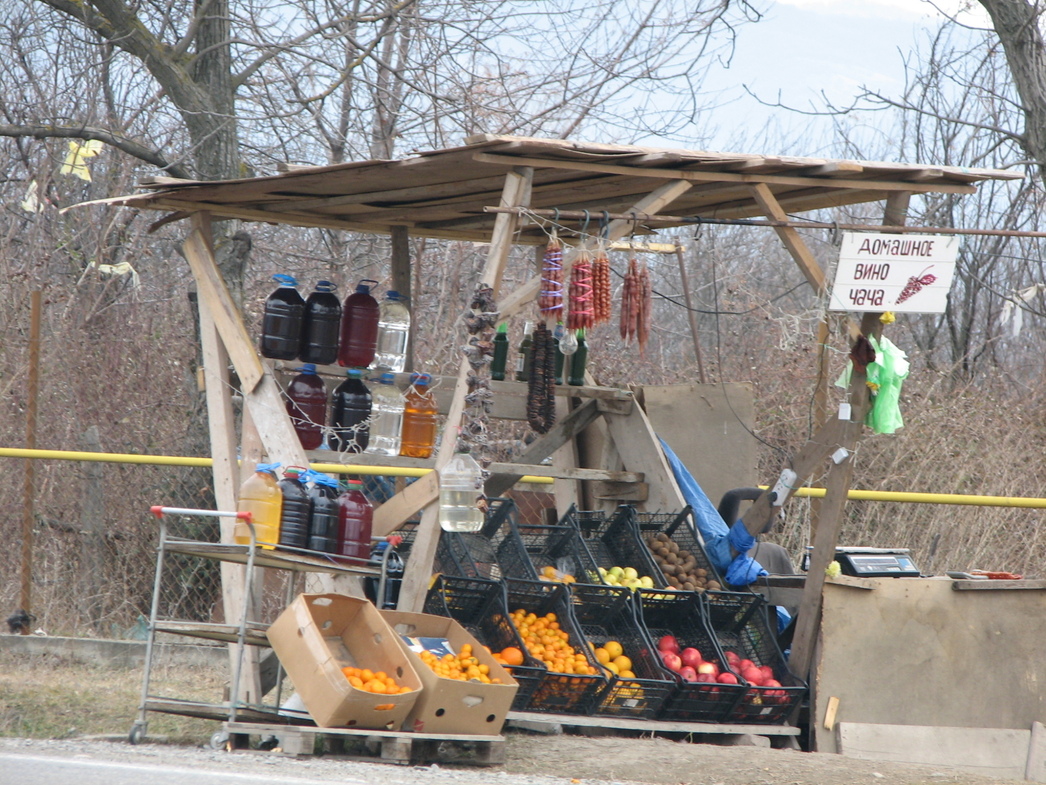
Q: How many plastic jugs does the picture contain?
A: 14